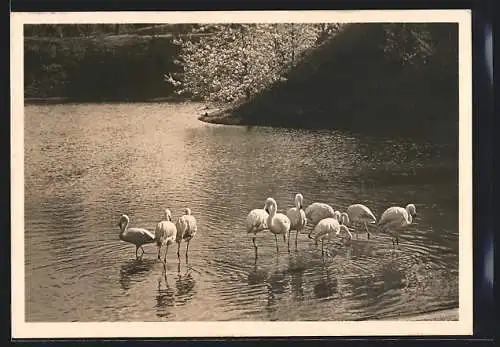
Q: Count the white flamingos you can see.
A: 10